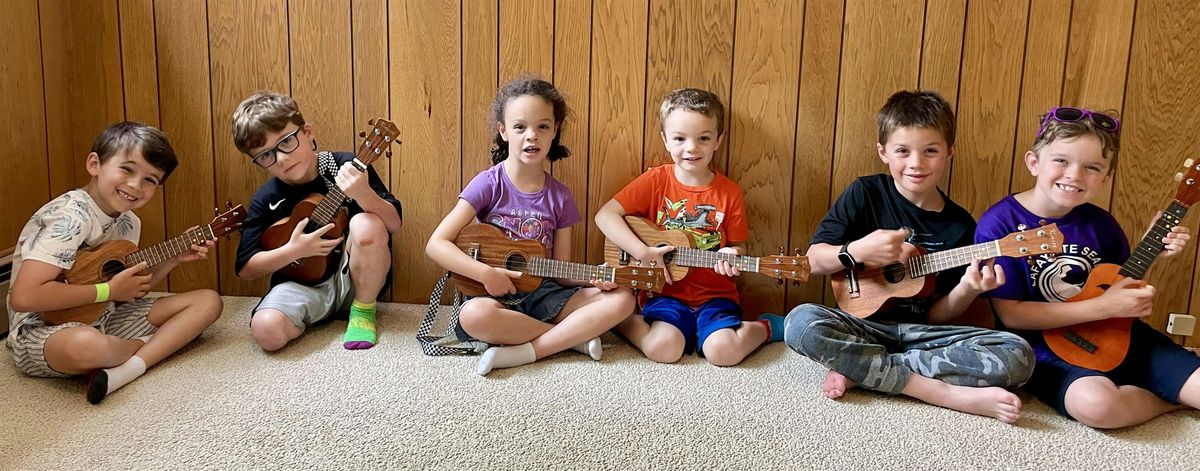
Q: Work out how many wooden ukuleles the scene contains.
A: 6